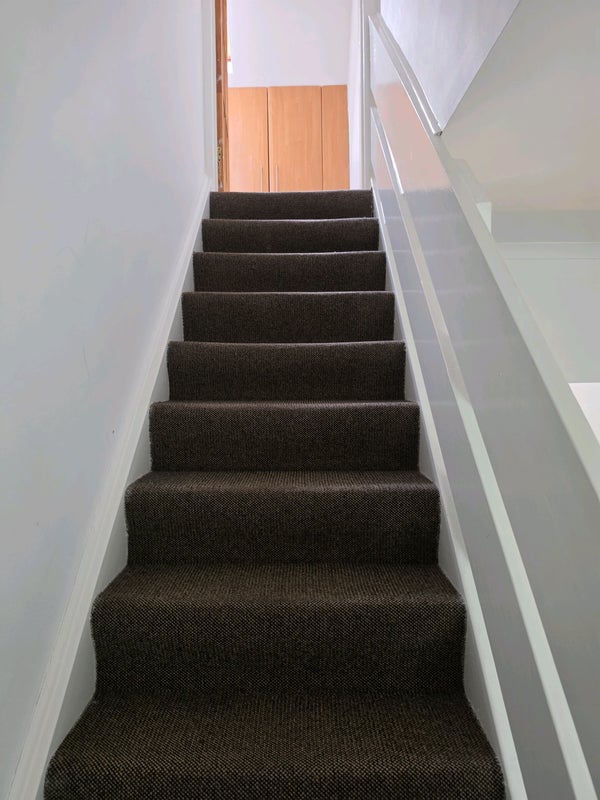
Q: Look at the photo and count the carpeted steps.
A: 9